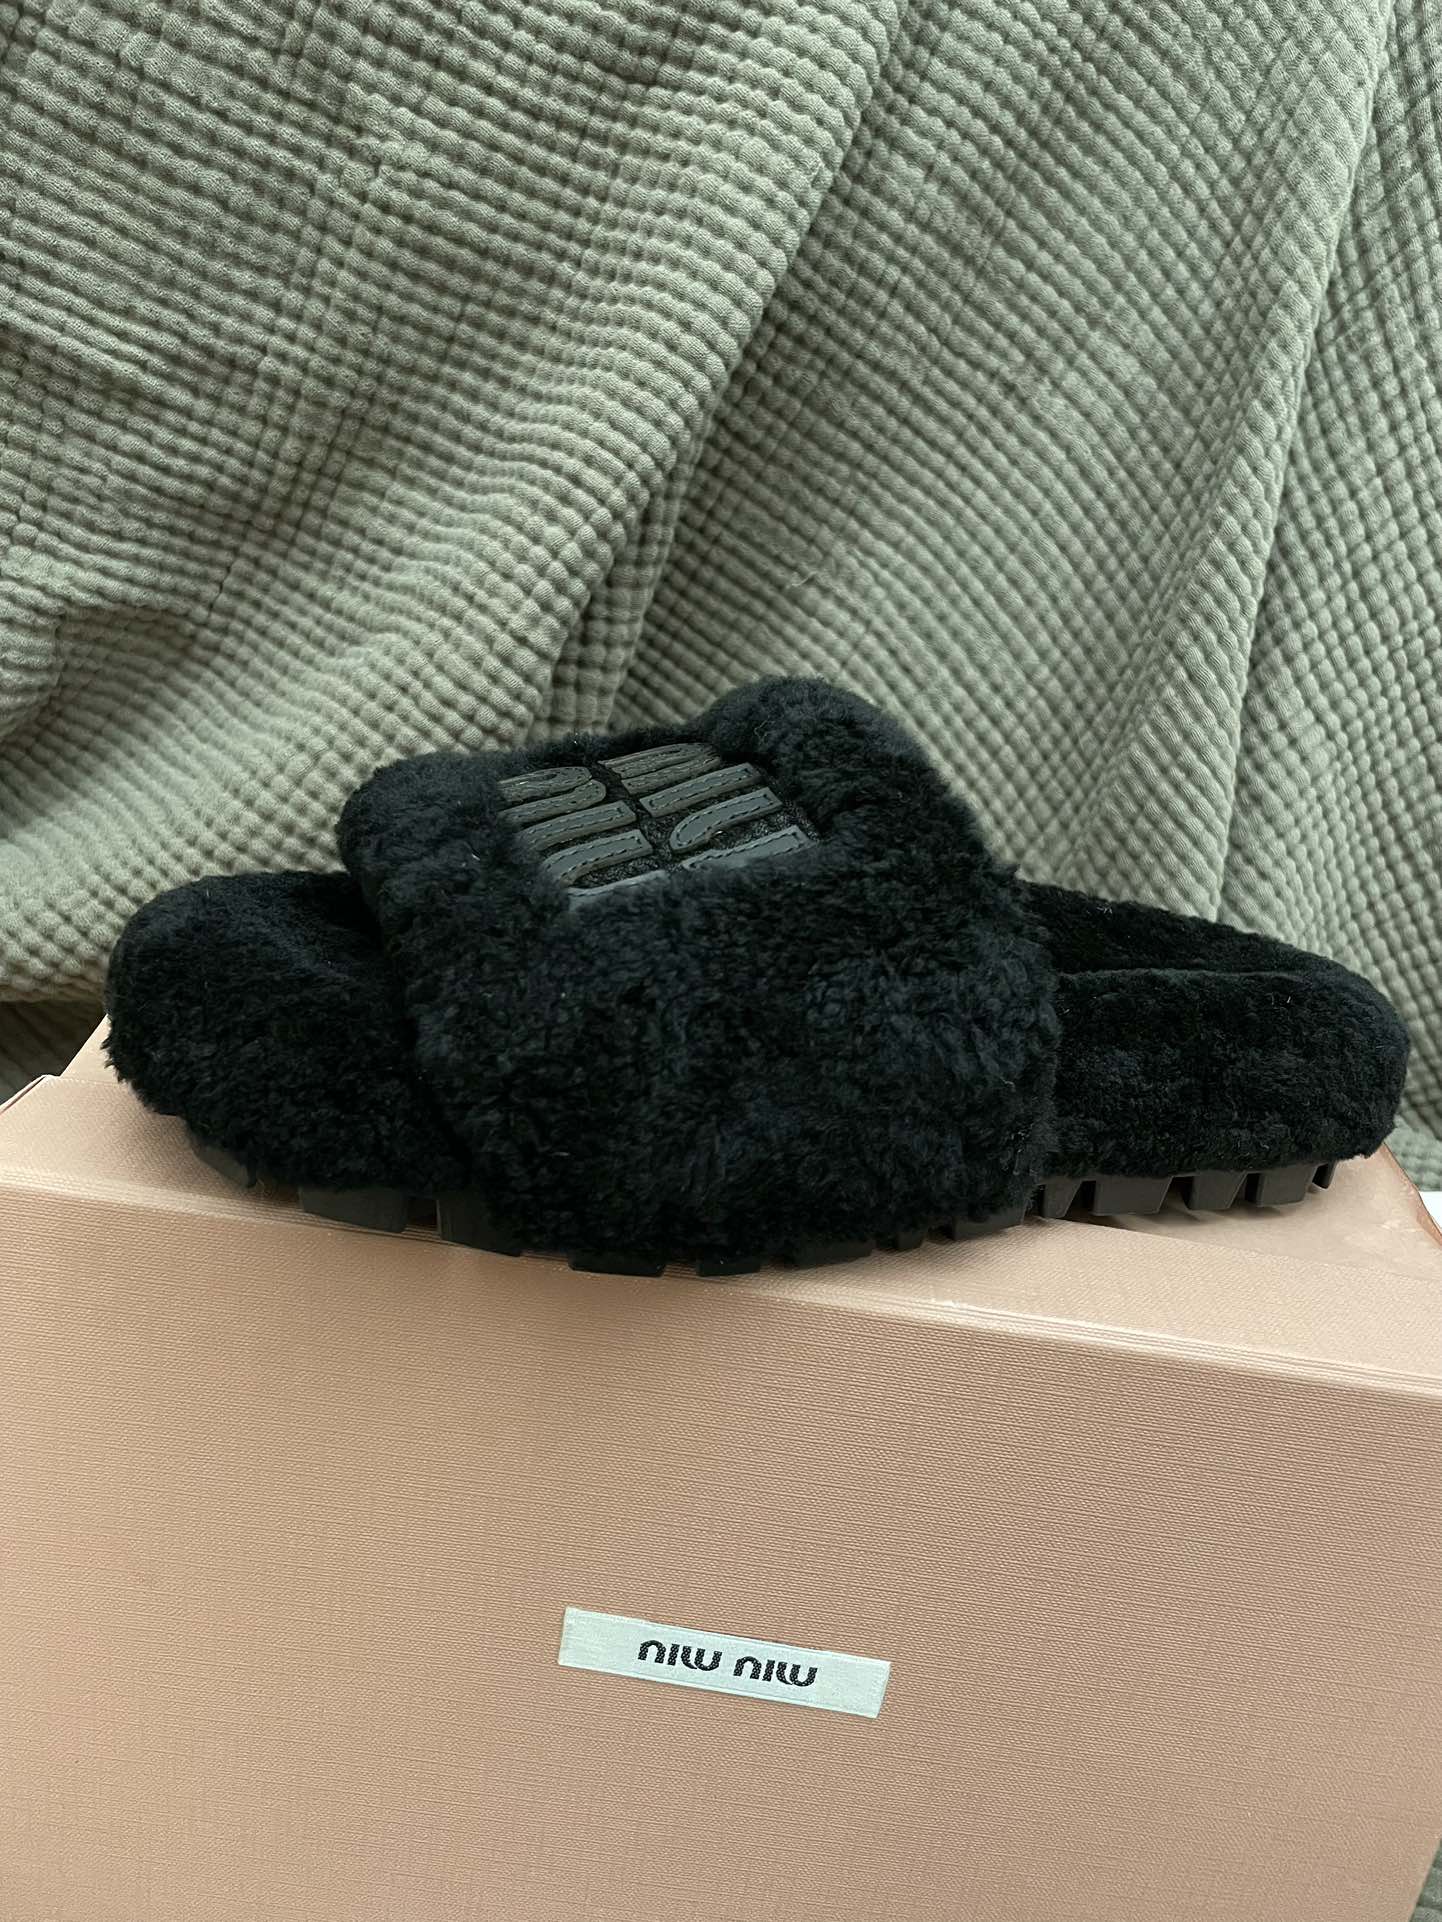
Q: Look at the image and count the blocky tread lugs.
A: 13